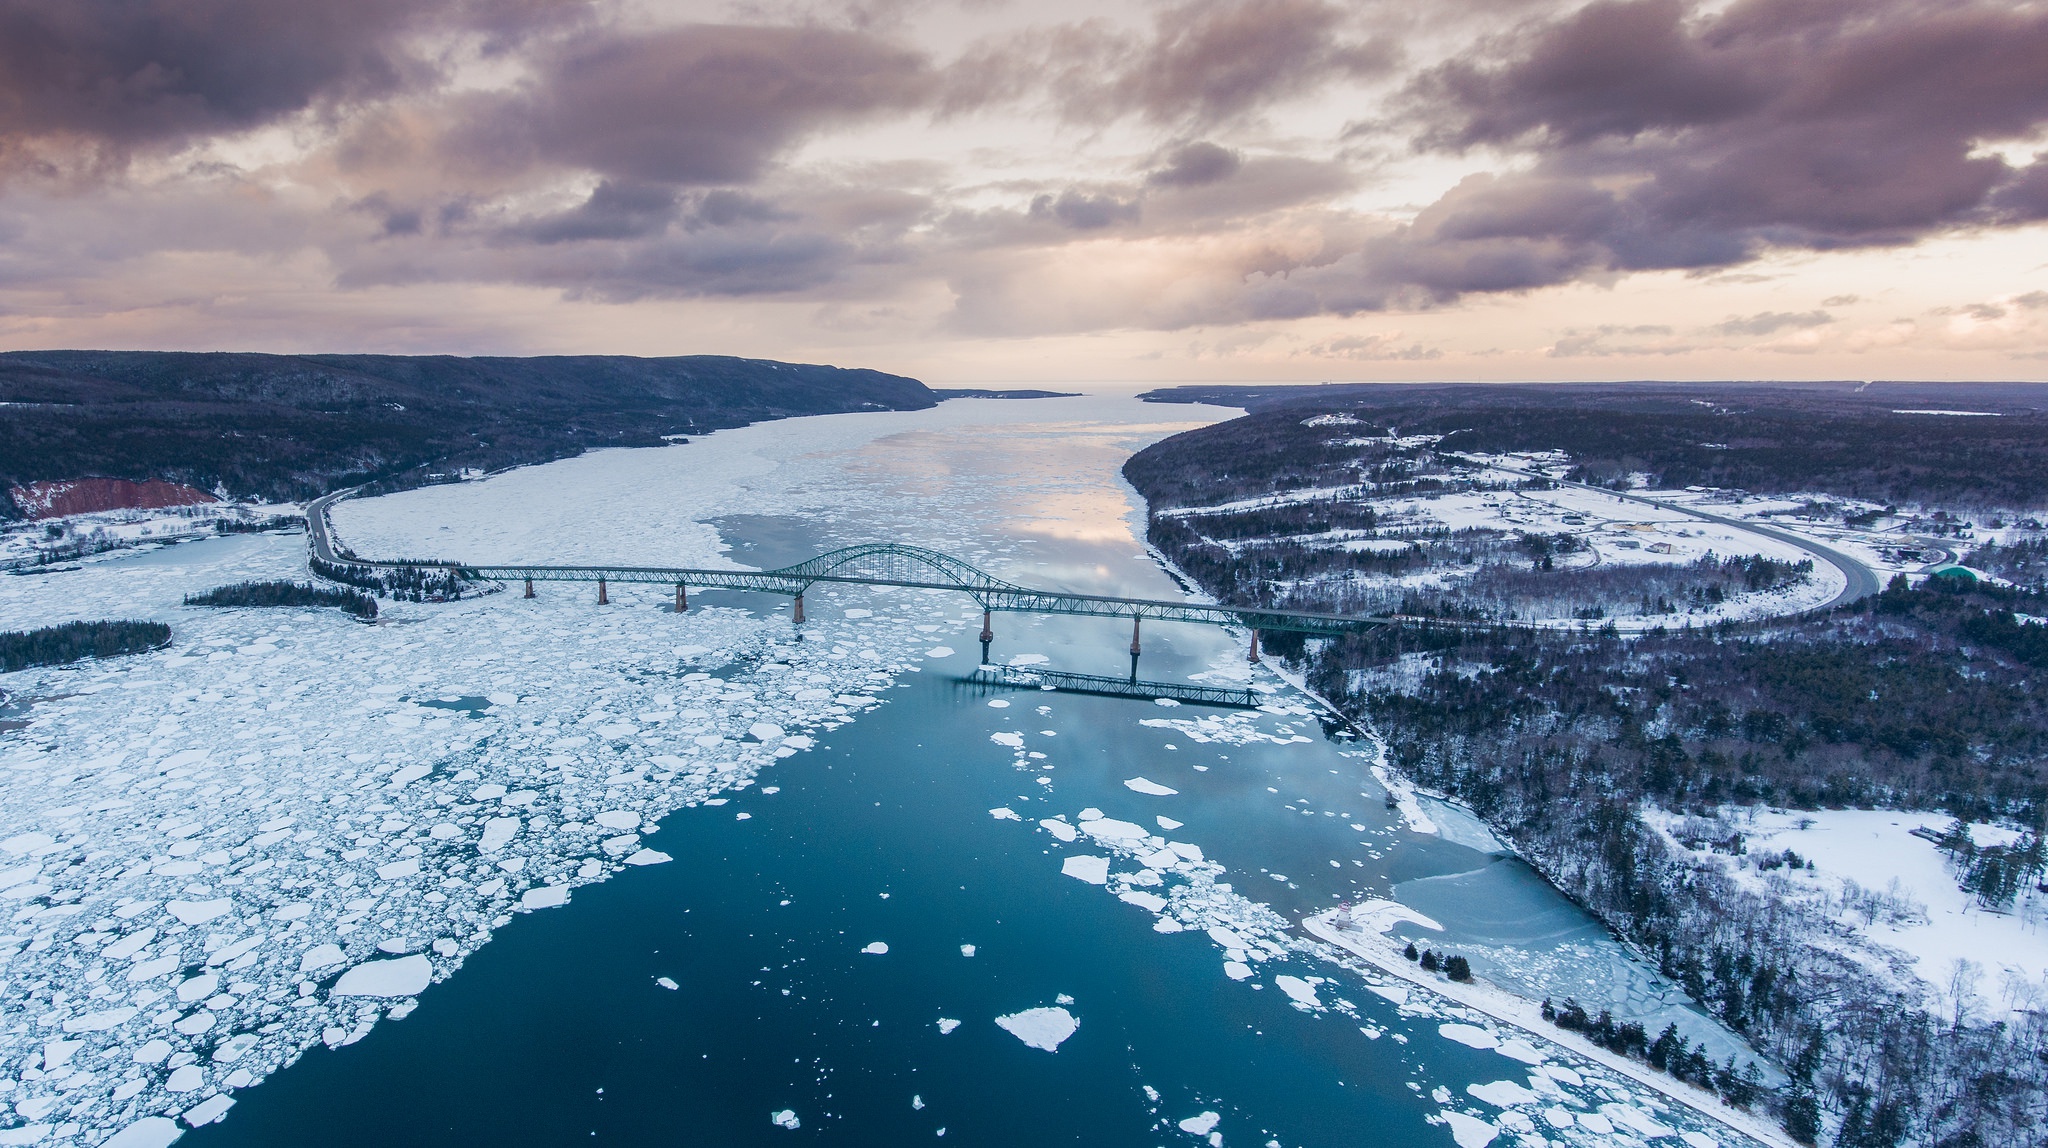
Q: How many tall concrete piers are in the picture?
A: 7